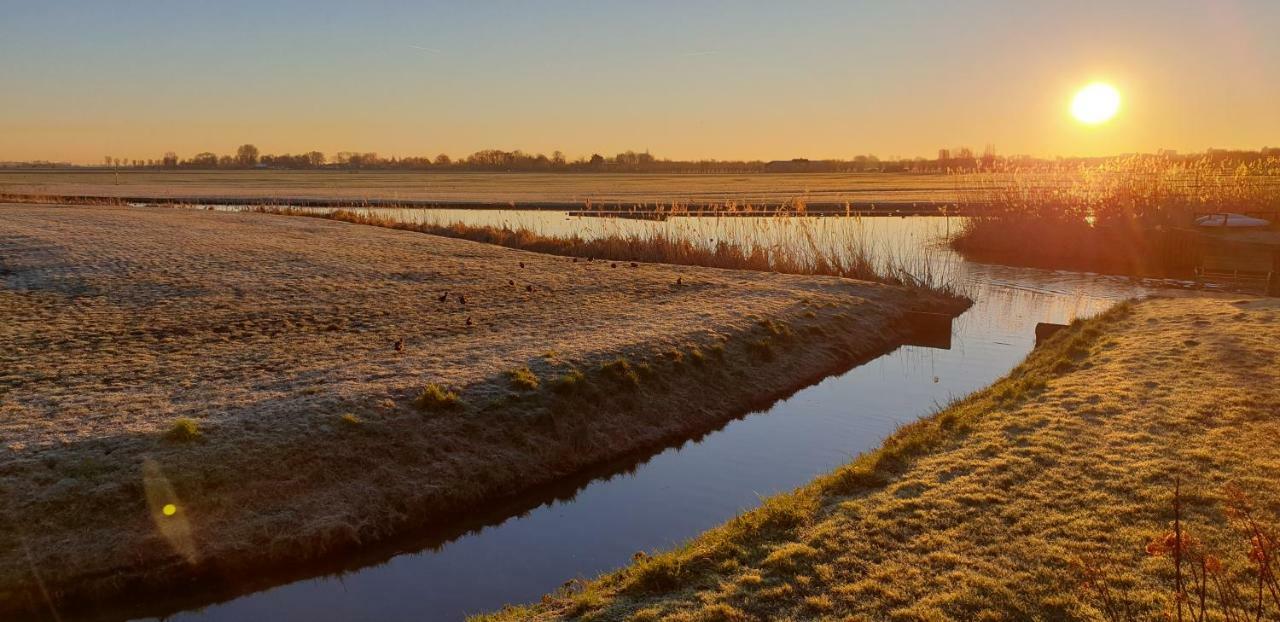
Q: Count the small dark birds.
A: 12